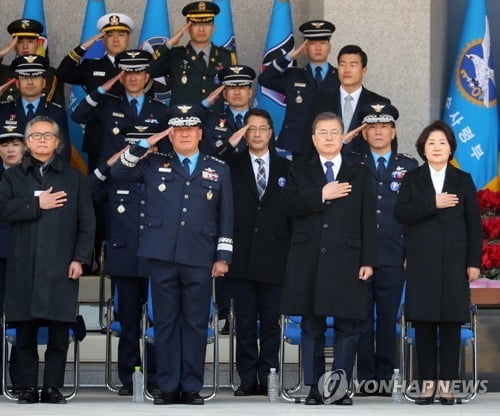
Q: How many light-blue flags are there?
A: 6